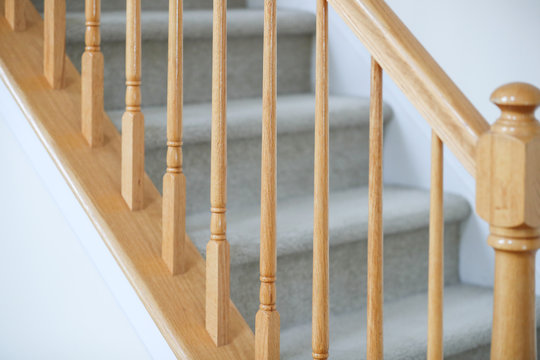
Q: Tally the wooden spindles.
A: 10